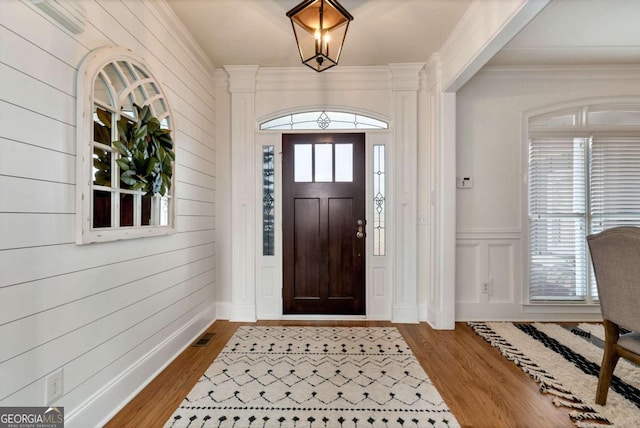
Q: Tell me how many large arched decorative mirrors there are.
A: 1